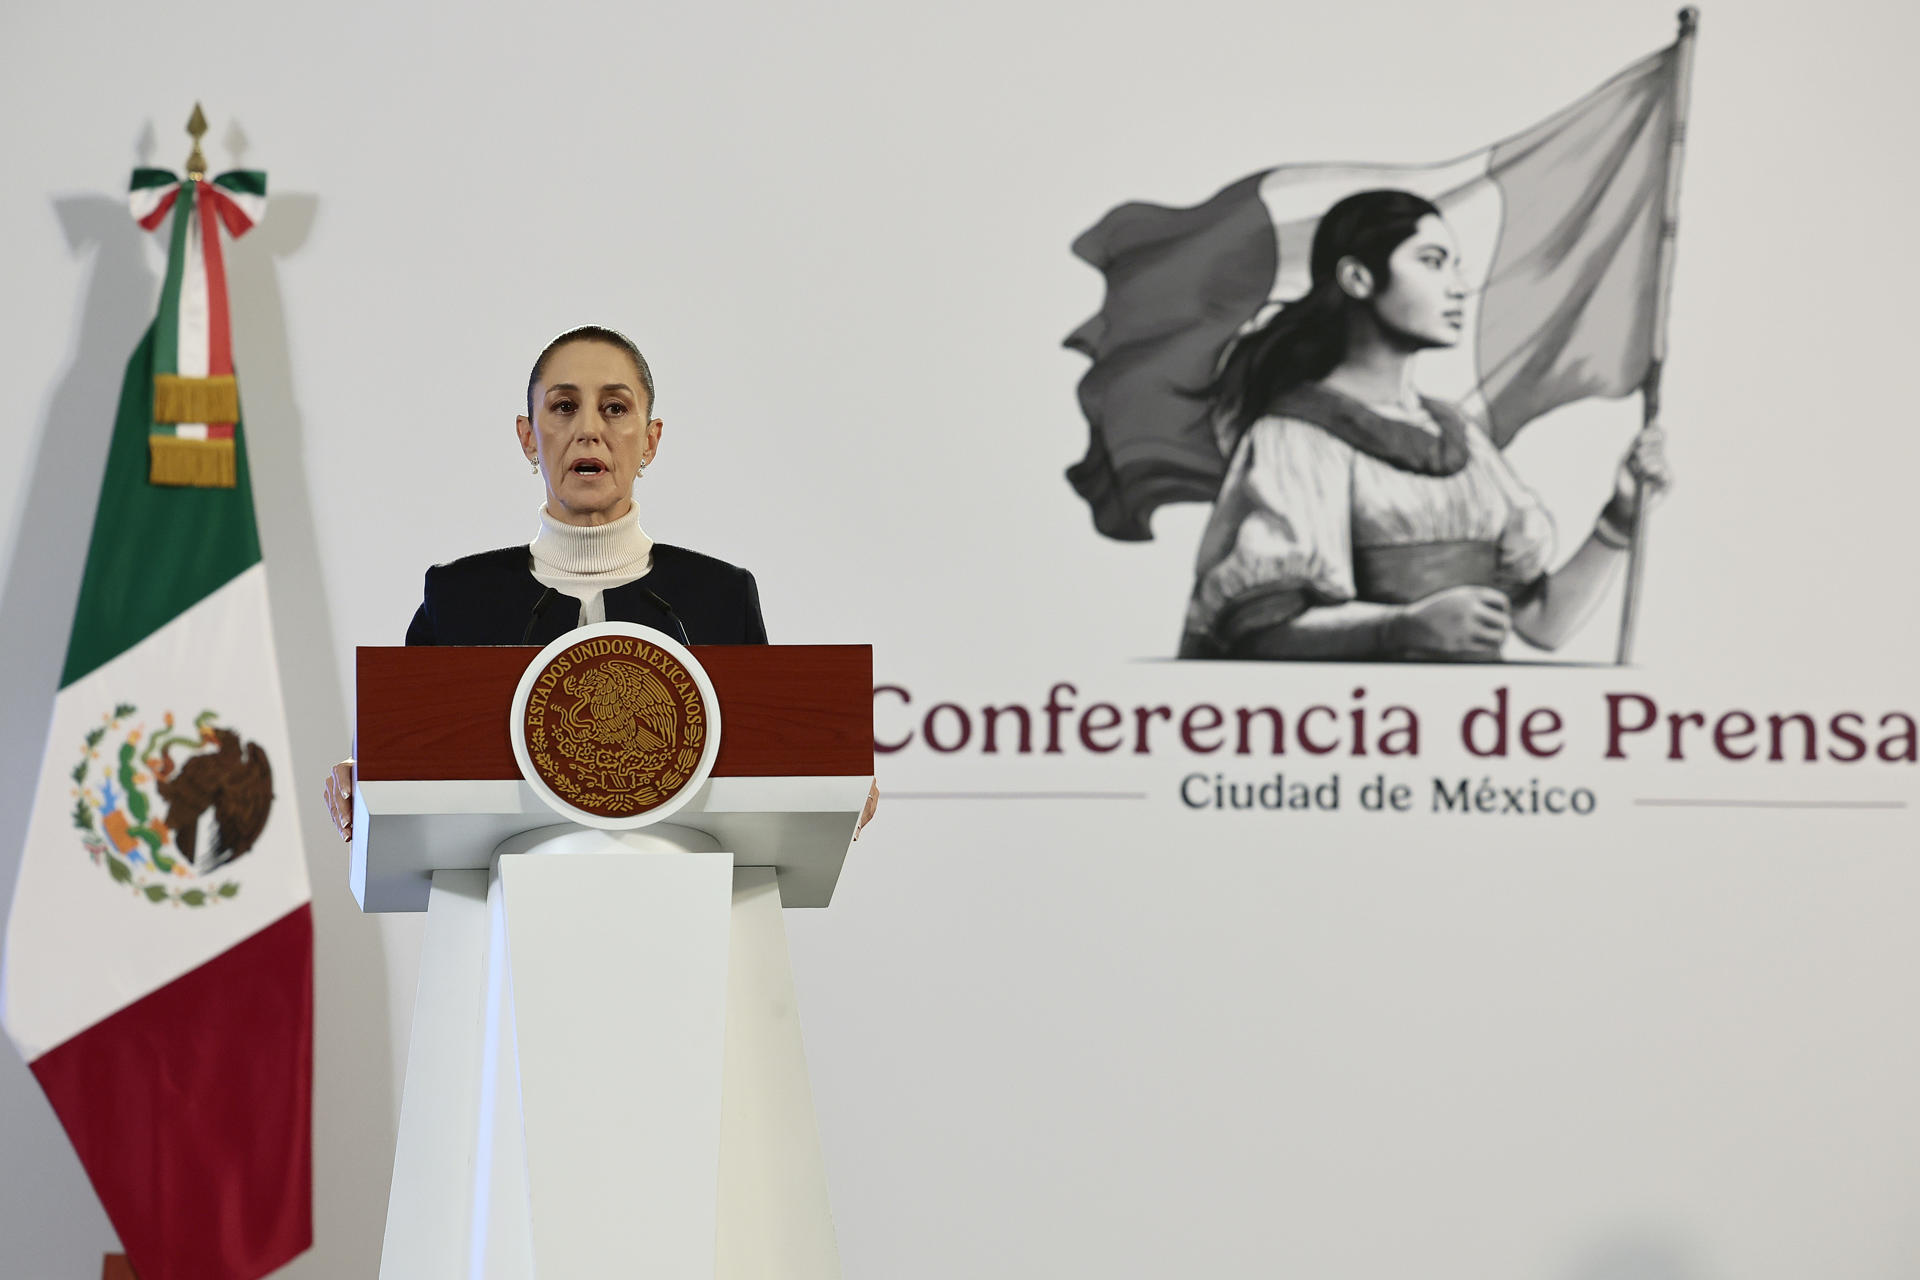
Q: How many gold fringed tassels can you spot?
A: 2